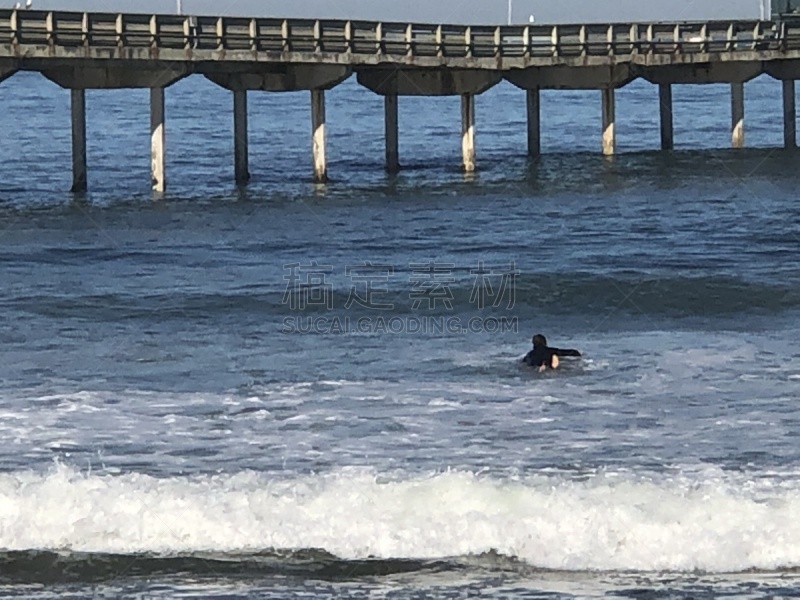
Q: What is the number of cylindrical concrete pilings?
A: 11